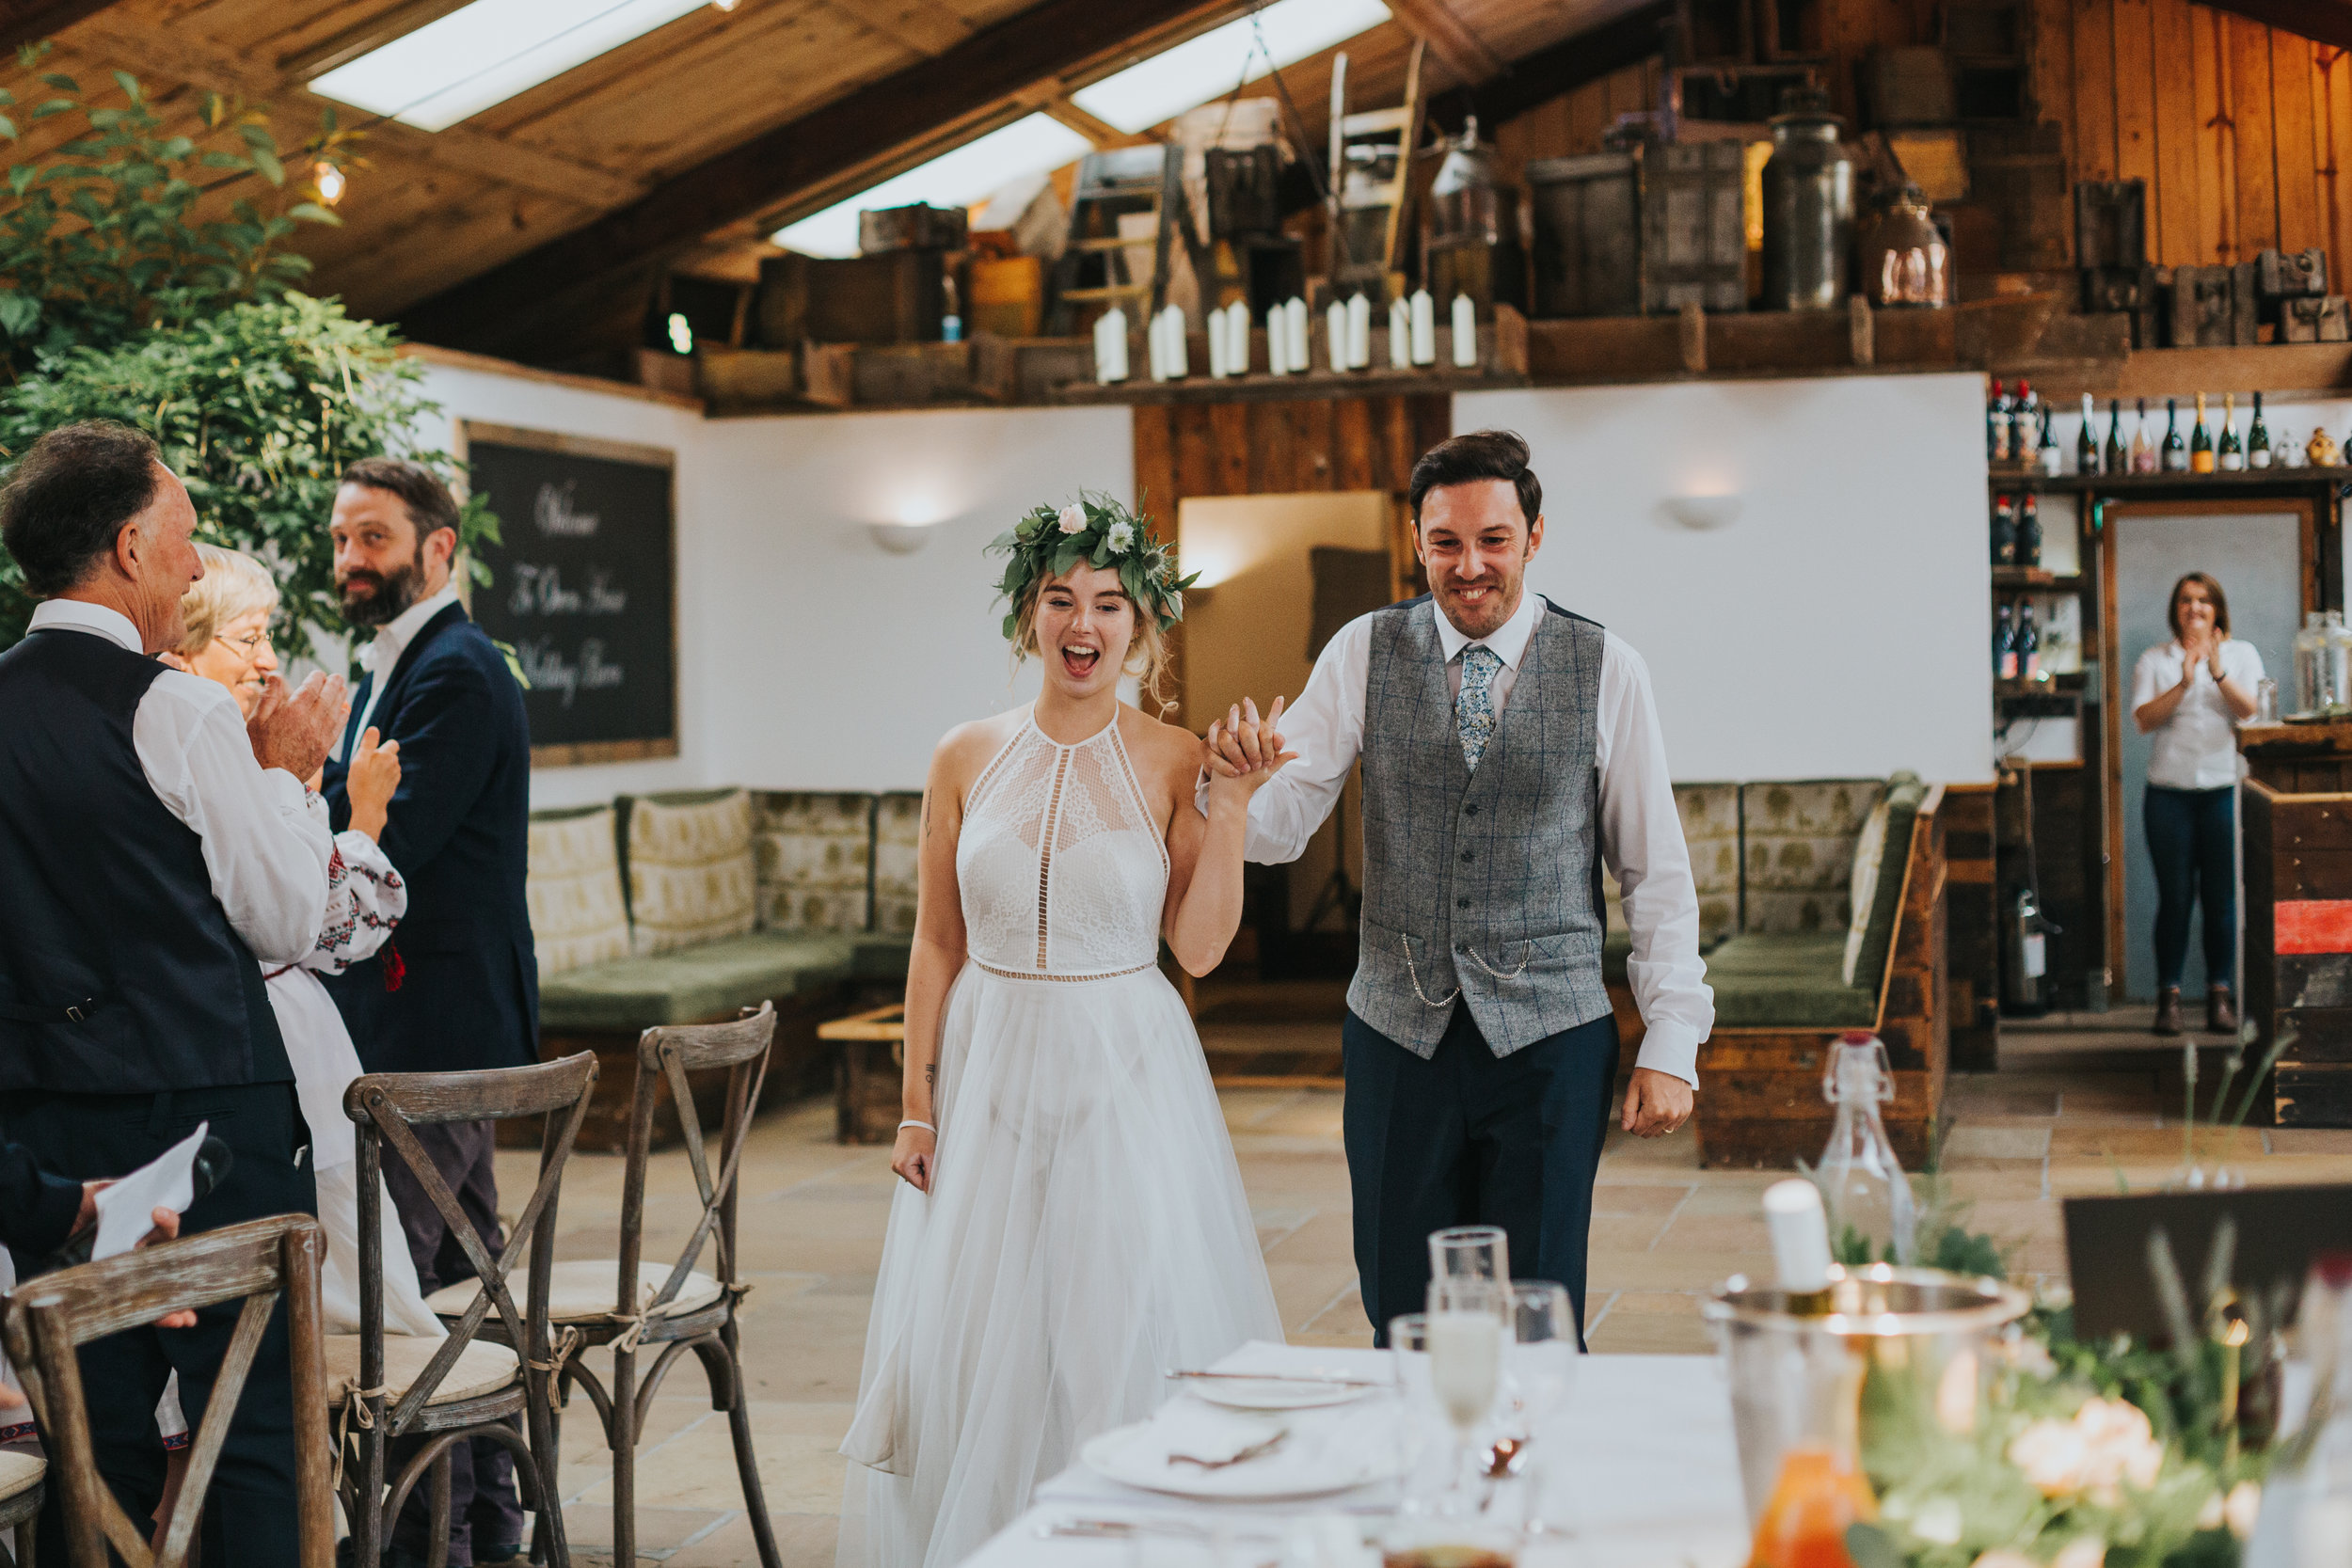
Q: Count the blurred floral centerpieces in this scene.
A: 1